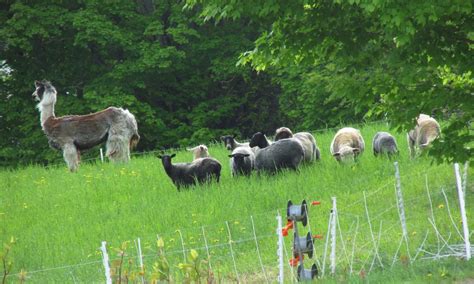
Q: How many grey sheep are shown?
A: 2